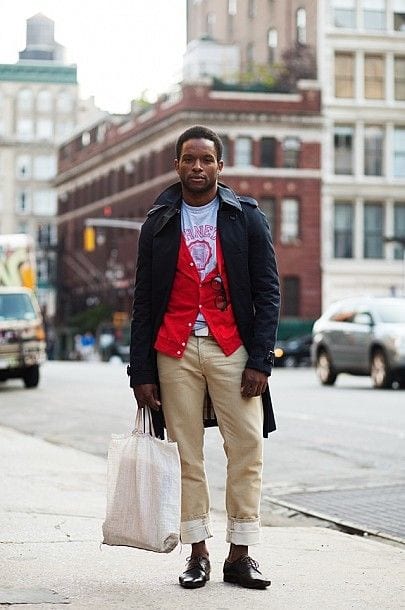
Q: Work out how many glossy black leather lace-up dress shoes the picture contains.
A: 2